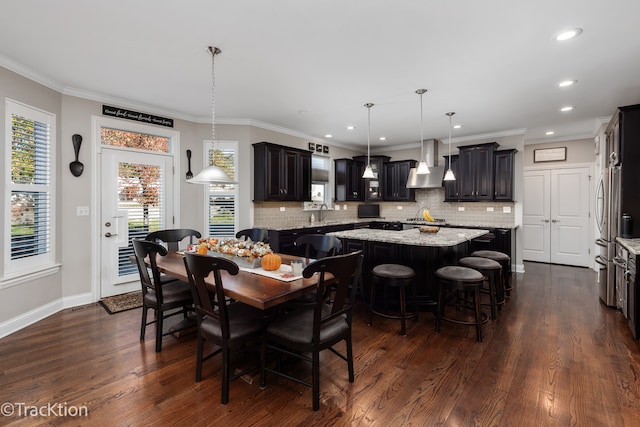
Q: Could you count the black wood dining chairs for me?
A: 6